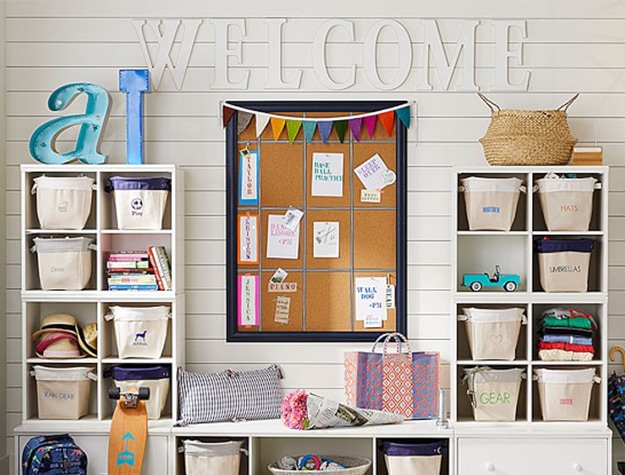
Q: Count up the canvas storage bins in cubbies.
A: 14